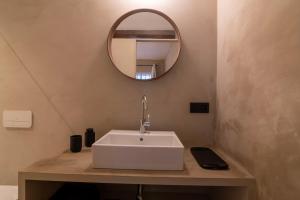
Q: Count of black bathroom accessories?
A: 3